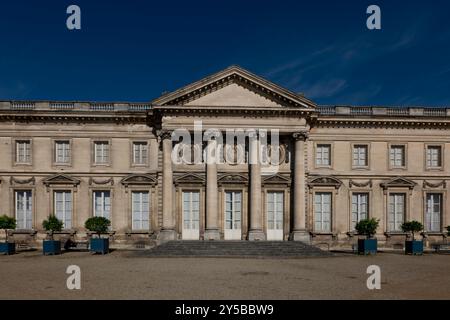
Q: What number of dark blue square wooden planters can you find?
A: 5